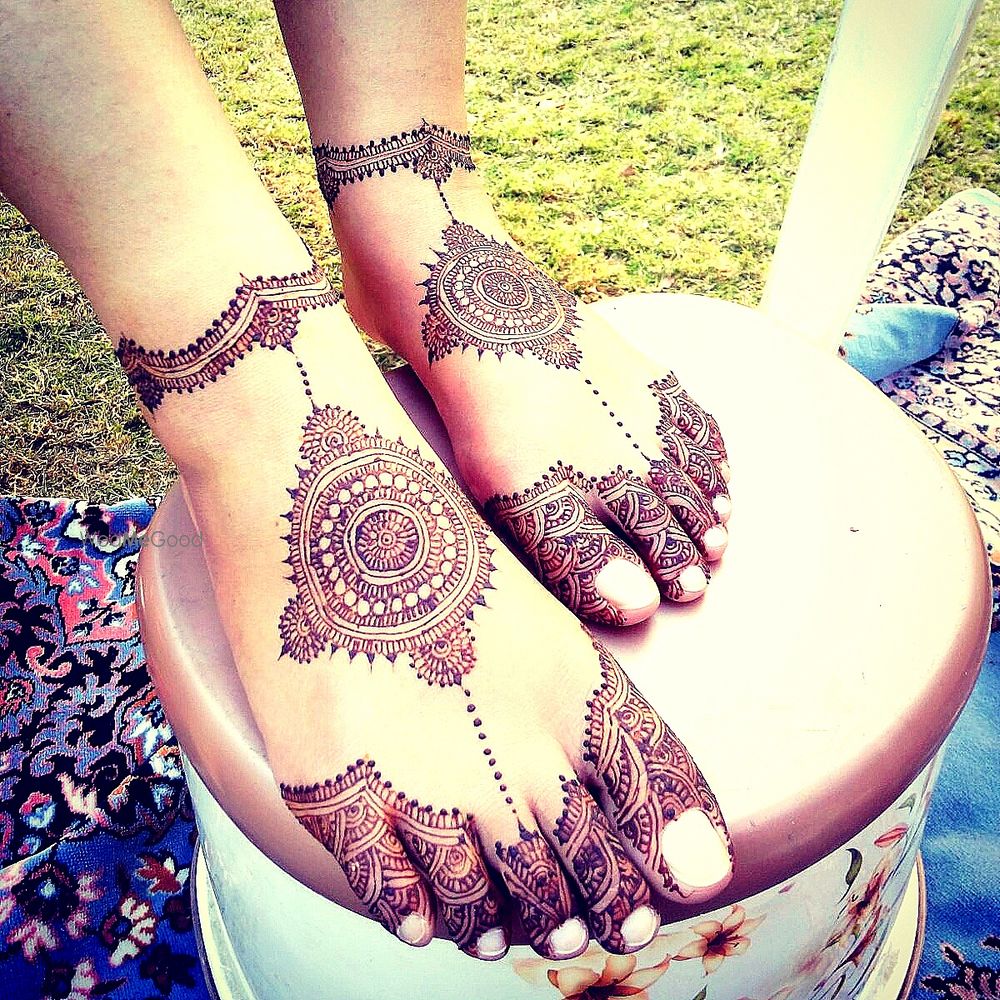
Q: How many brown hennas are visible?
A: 2